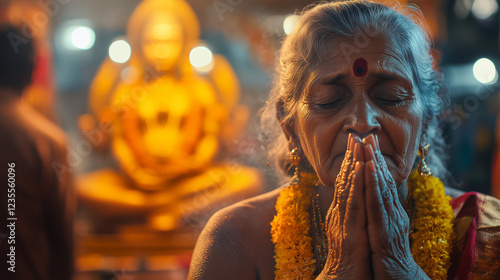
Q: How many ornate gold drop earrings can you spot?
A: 2